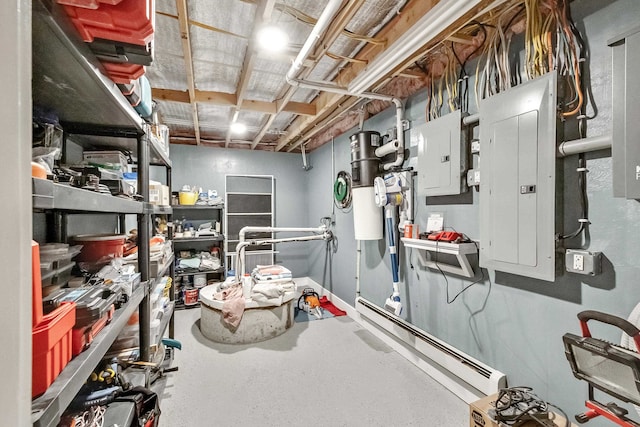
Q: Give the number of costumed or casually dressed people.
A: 0